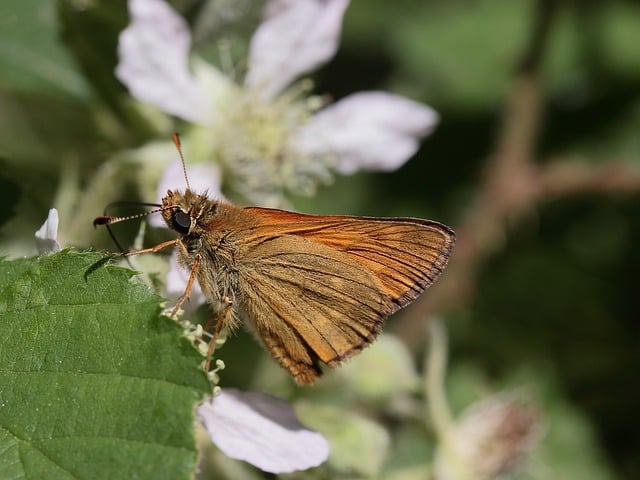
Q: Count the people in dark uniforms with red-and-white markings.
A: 0